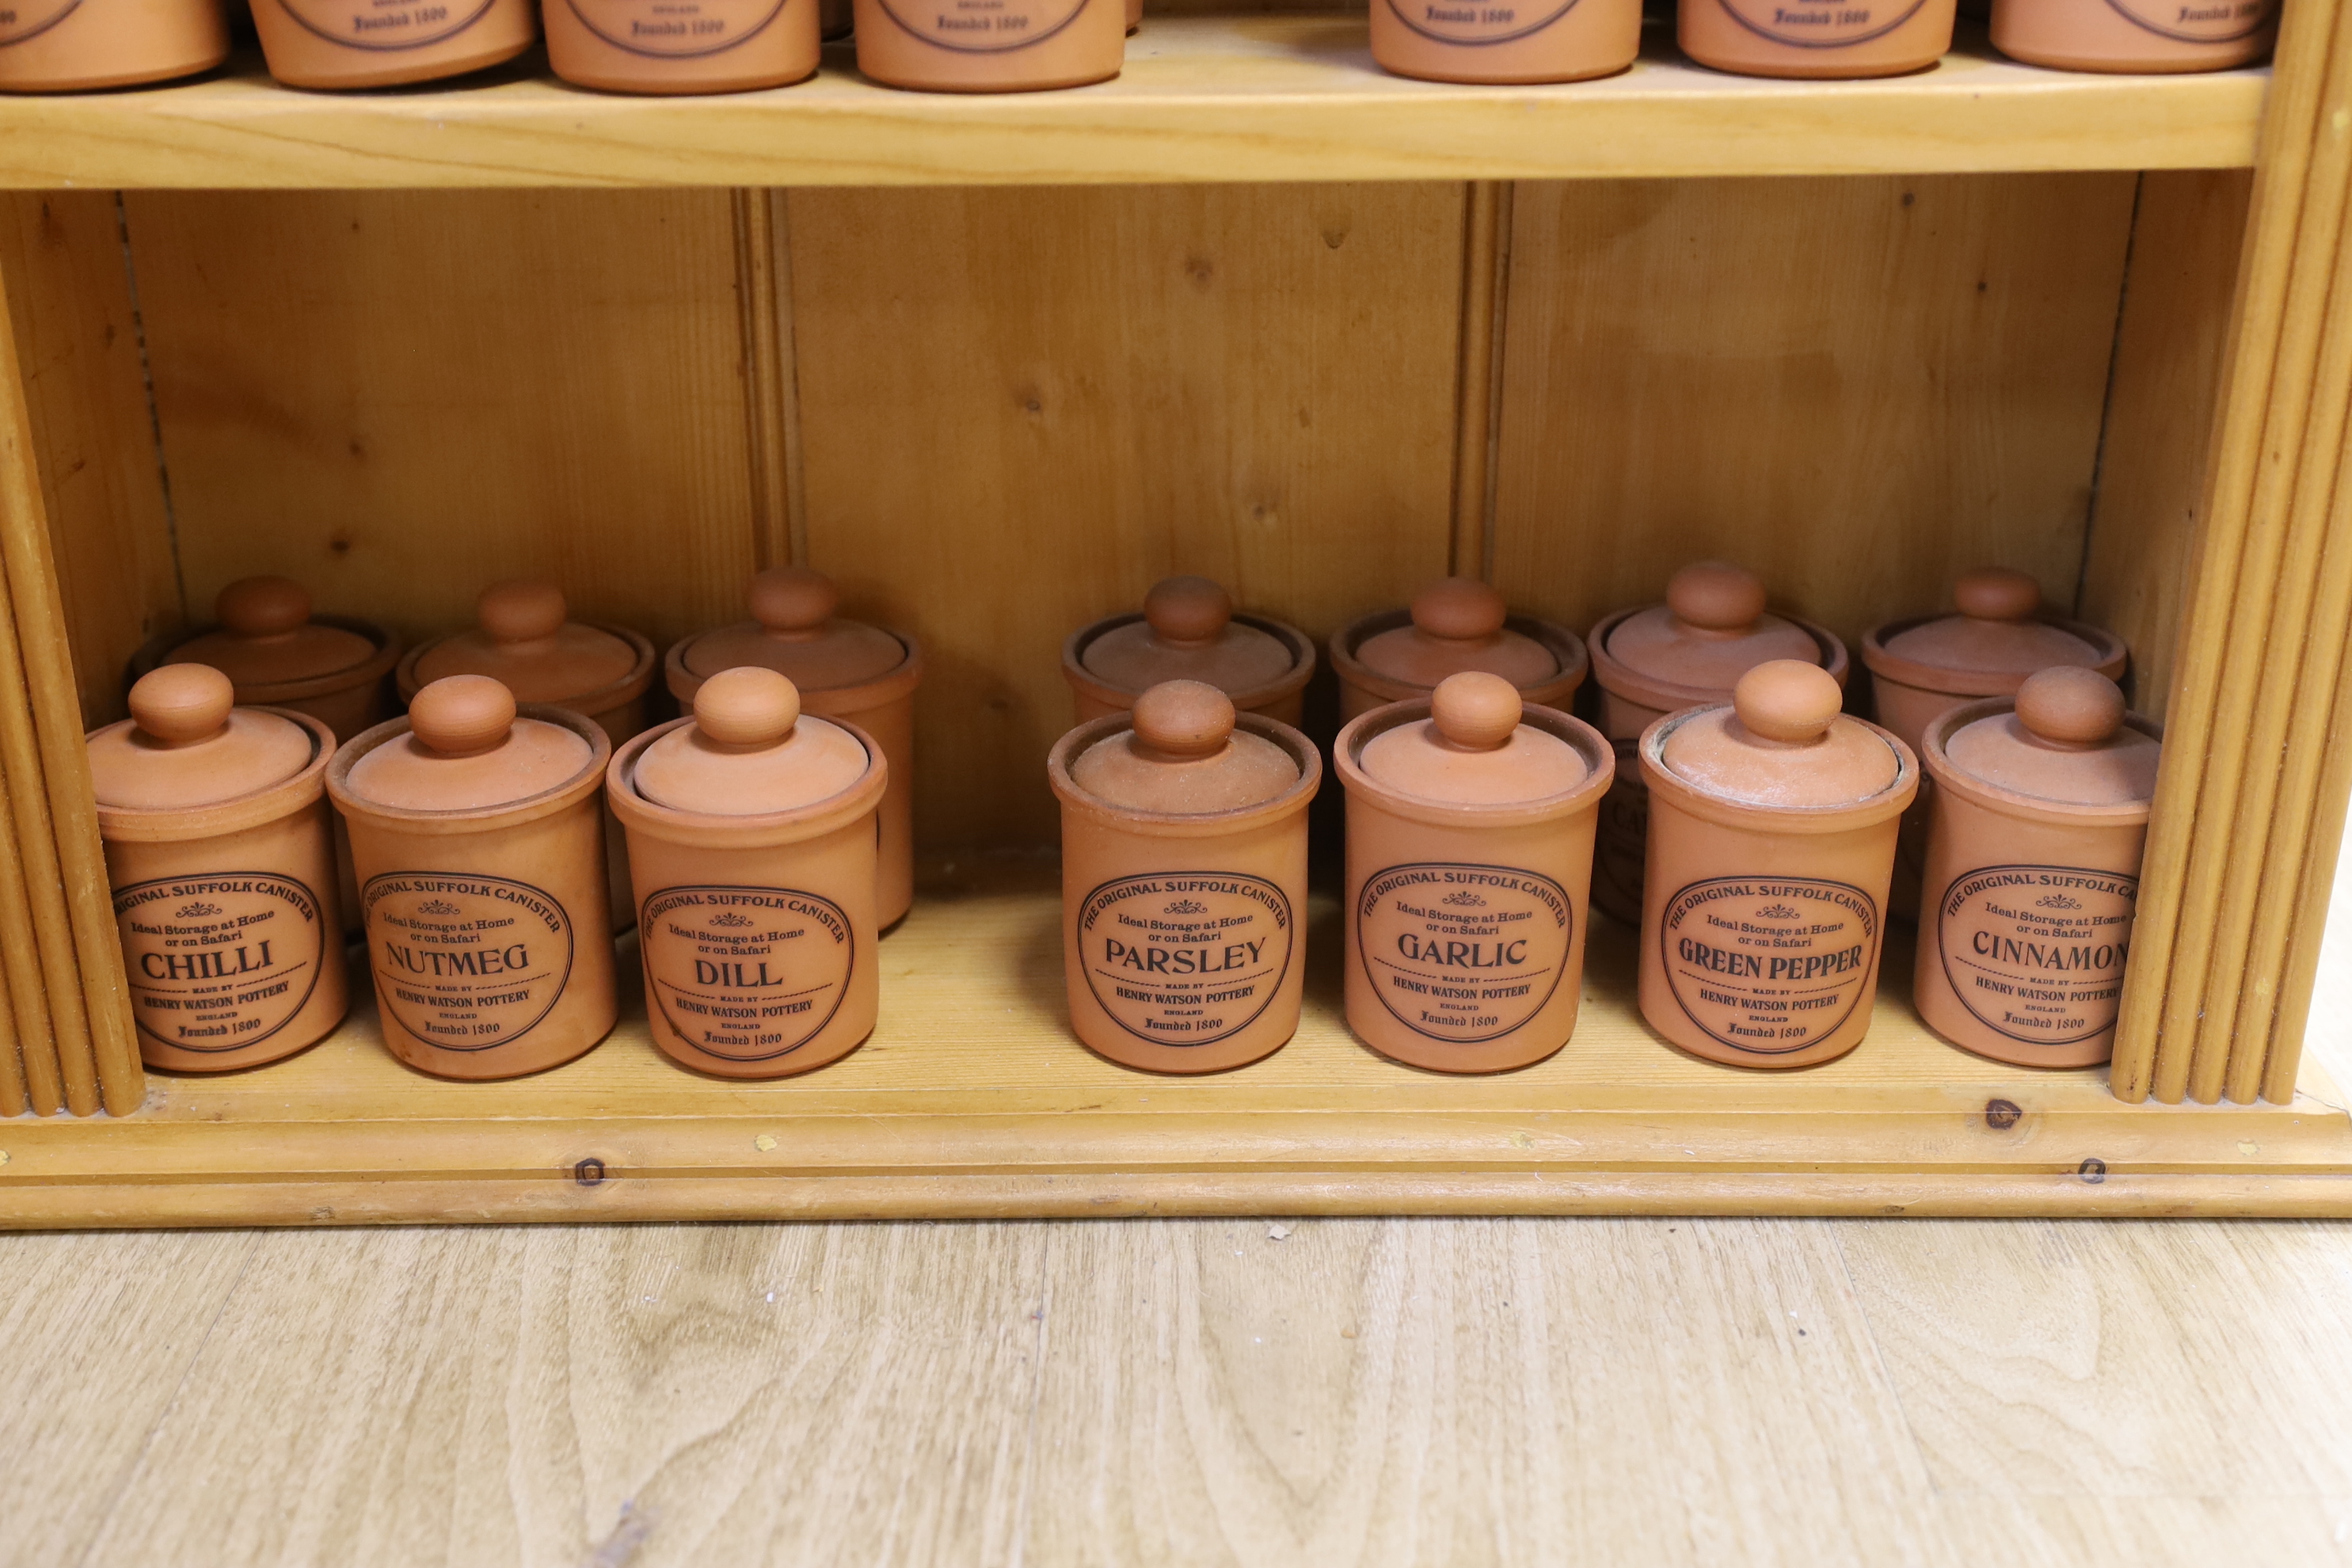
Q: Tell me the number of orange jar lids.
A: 14